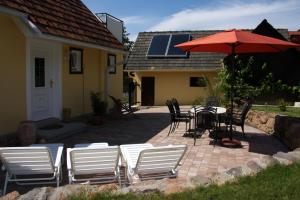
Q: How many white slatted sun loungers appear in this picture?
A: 3